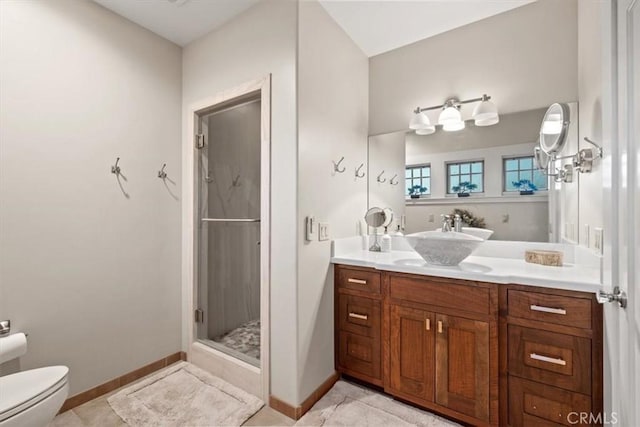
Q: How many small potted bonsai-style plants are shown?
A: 3